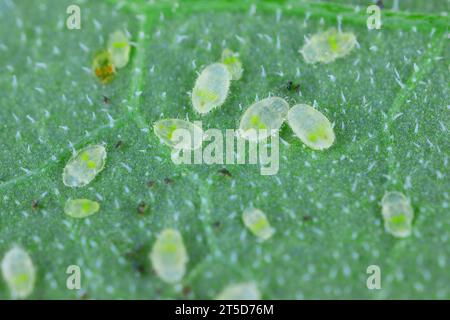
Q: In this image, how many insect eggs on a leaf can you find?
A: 15